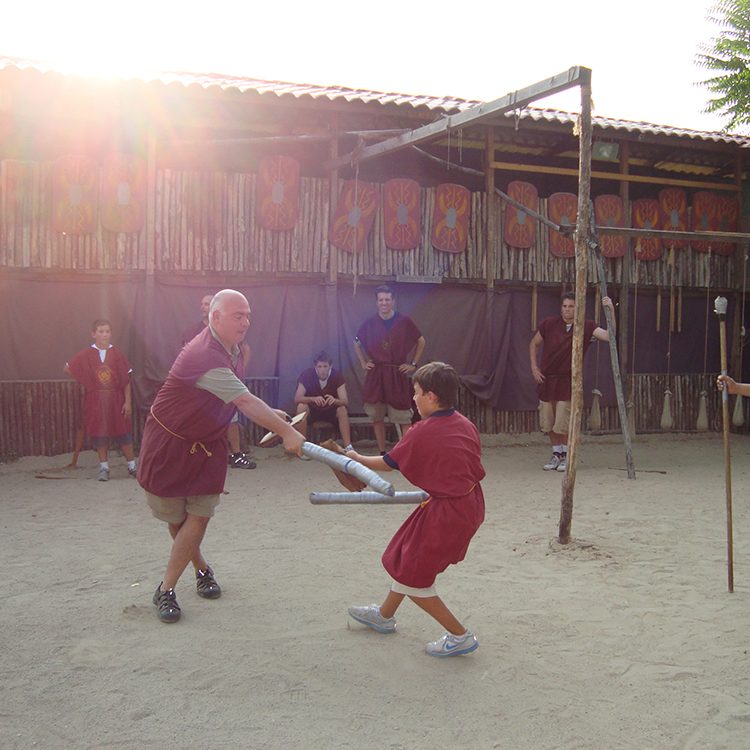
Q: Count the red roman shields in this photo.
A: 13